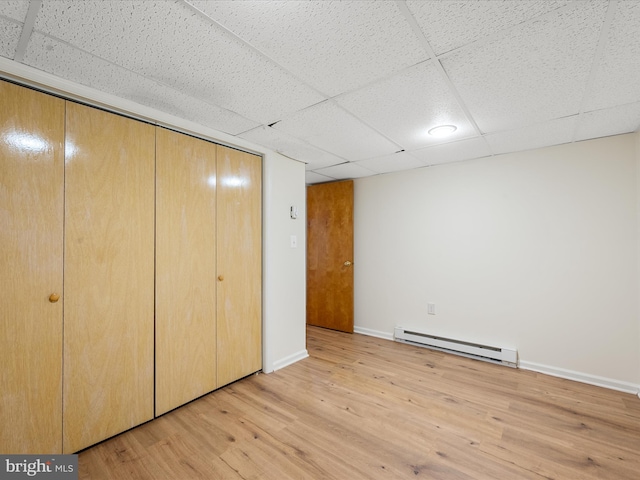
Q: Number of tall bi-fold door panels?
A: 4